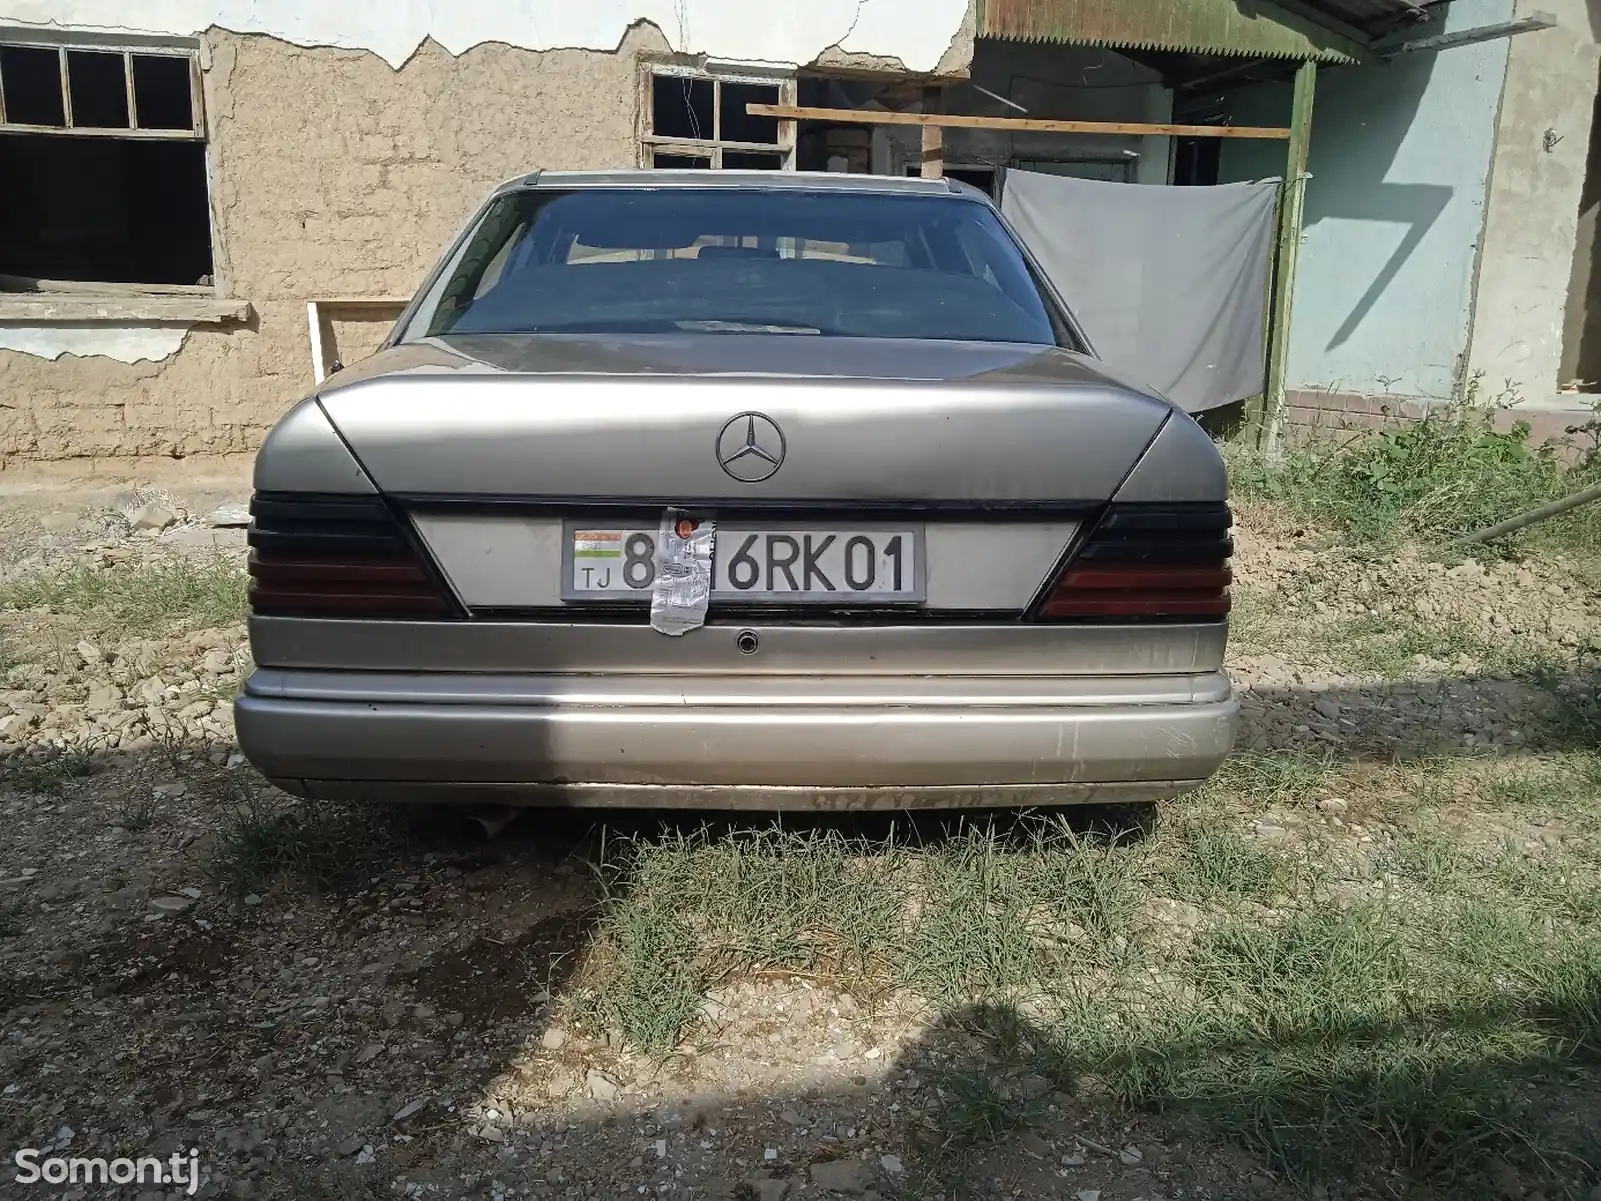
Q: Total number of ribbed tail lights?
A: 2